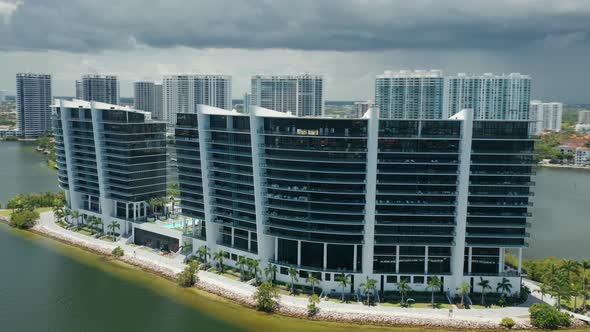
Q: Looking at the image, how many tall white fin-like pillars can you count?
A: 6